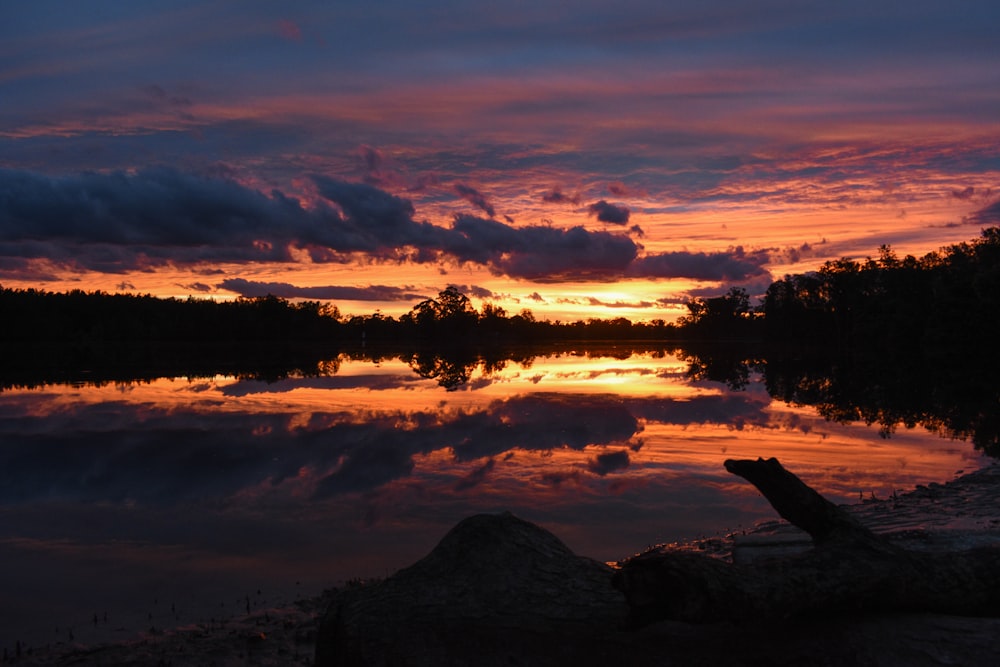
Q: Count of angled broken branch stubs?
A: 1